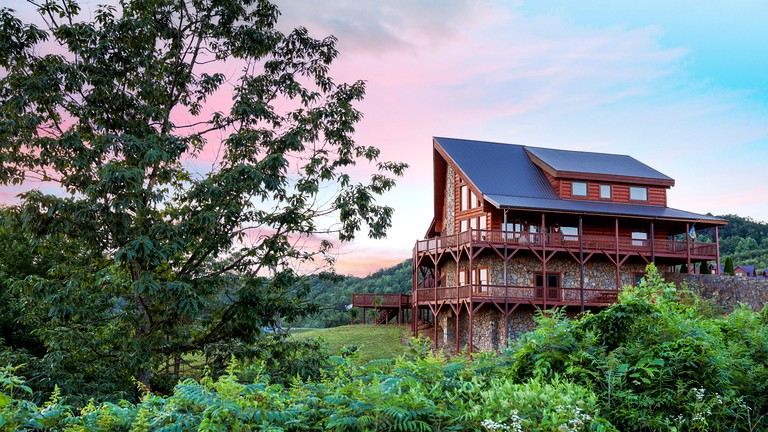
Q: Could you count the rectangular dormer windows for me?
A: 3